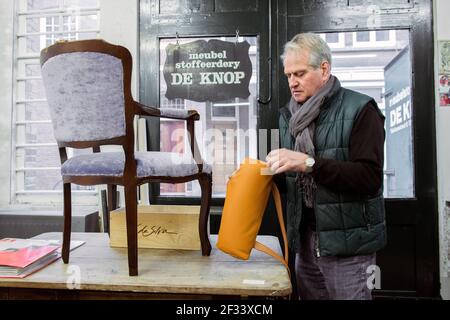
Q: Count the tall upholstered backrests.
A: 1